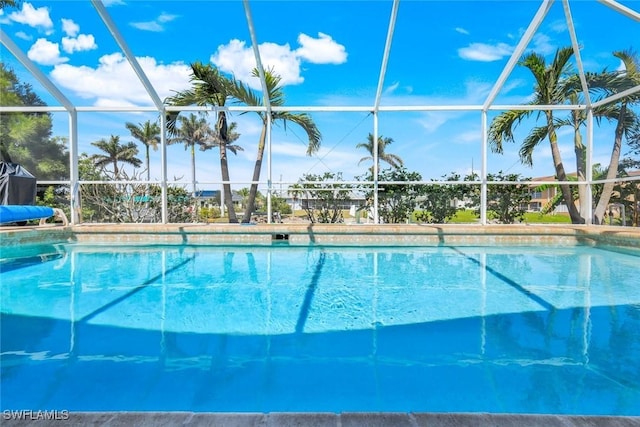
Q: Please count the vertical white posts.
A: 6